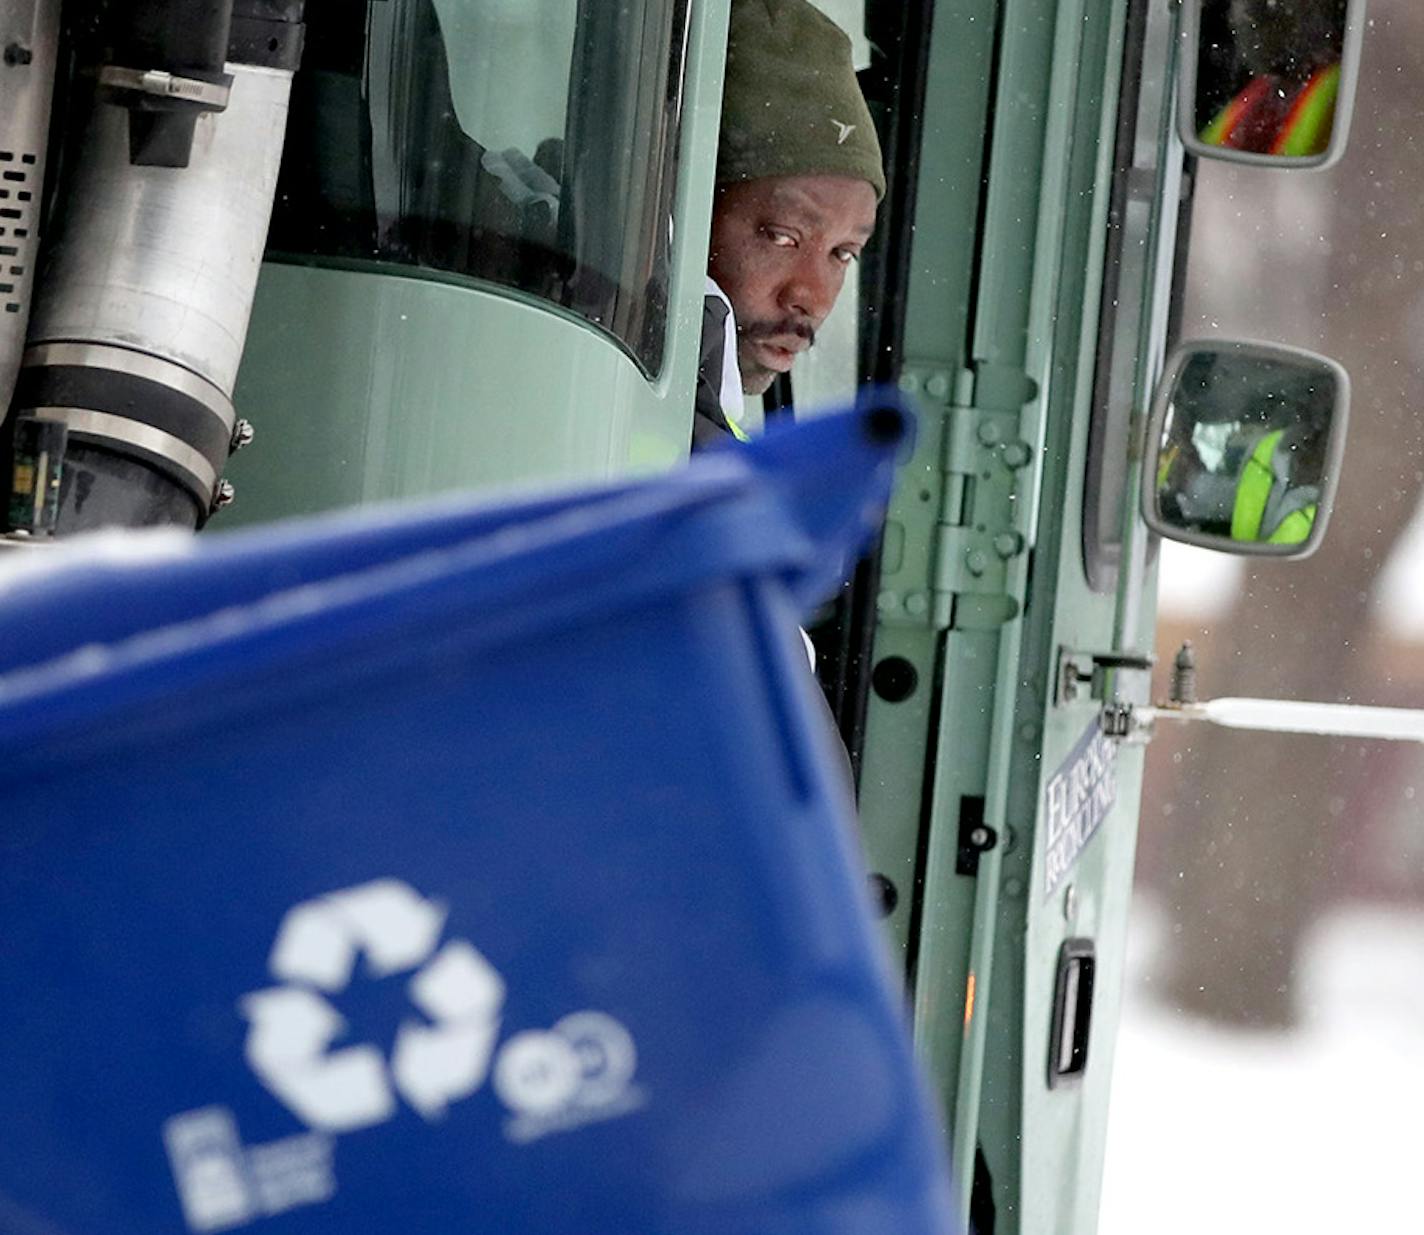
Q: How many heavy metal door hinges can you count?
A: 1